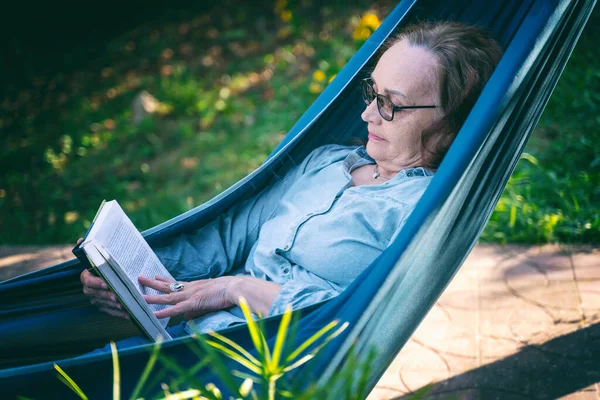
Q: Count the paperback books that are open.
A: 0